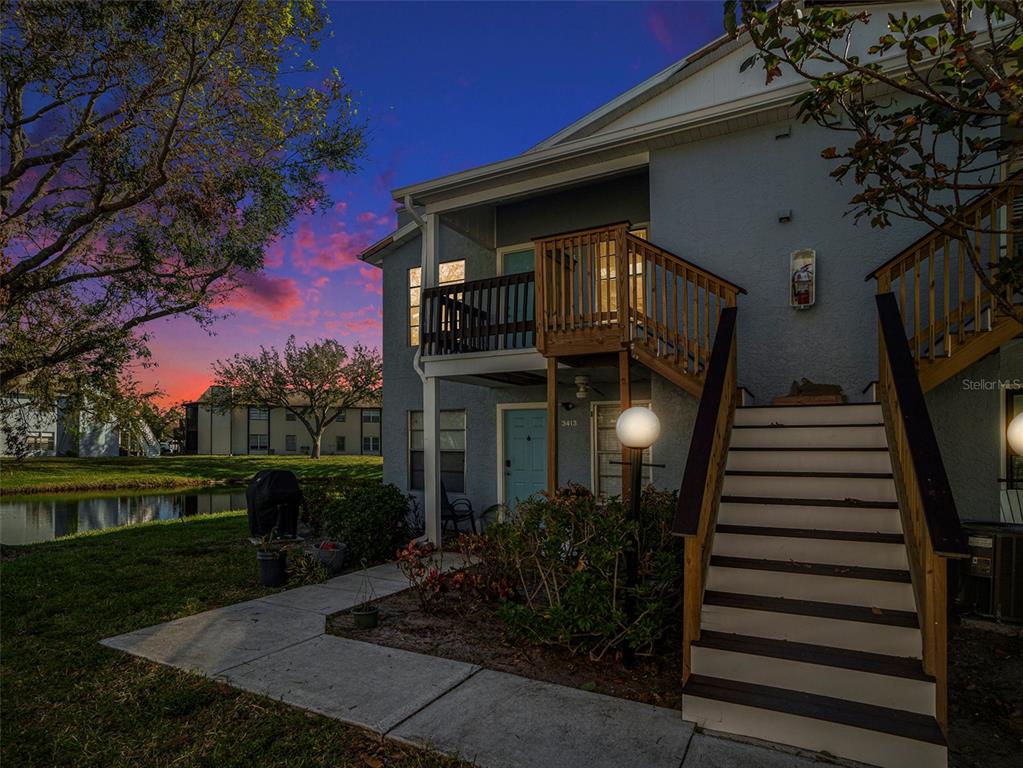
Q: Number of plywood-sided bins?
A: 0